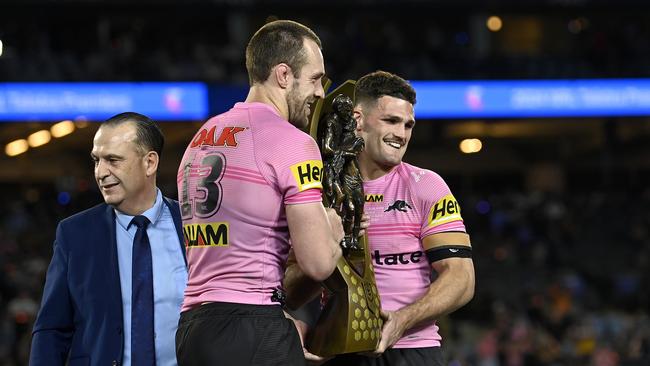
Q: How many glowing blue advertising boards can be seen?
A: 2